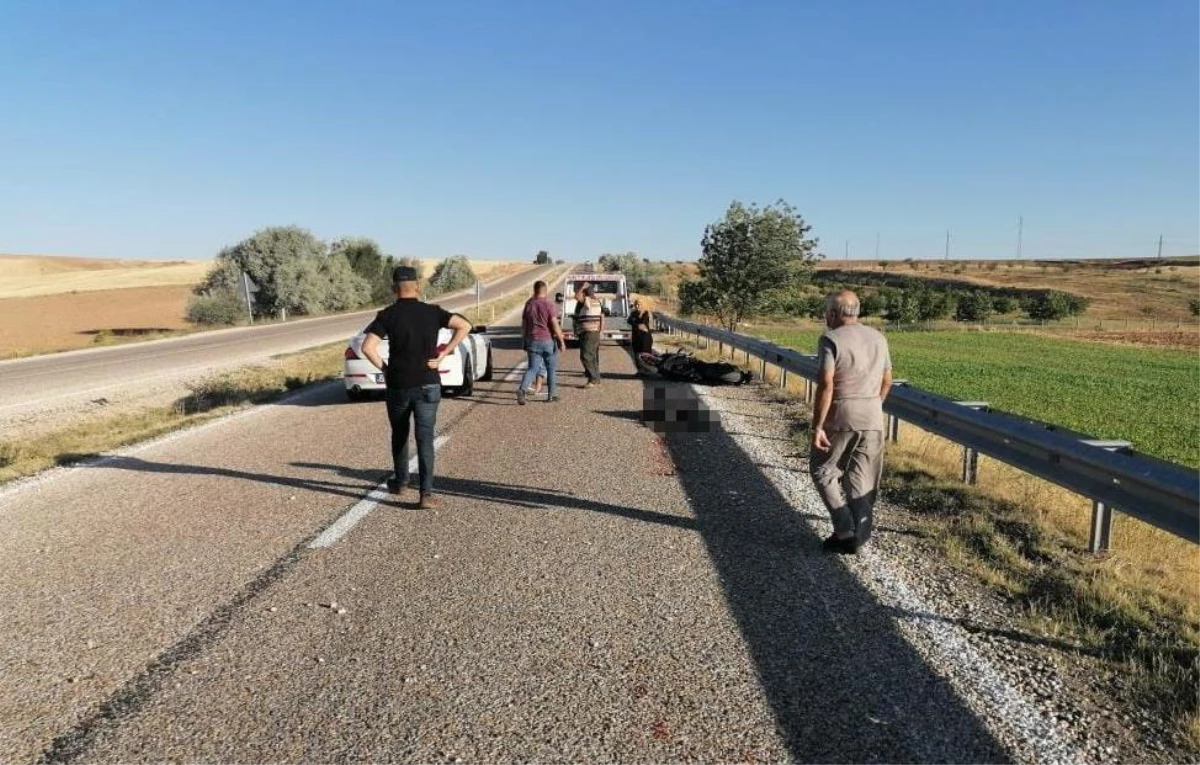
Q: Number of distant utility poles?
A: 5